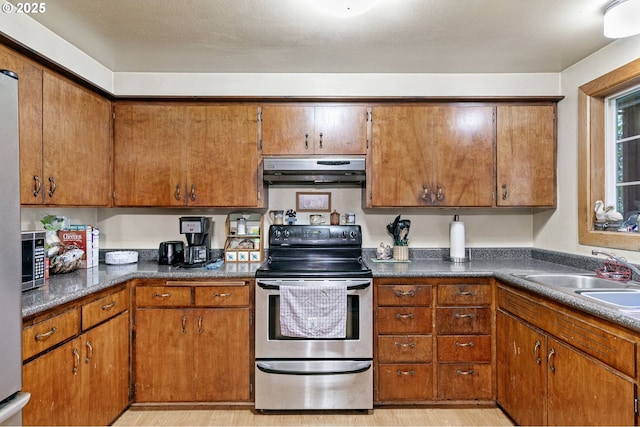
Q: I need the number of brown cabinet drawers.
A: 12